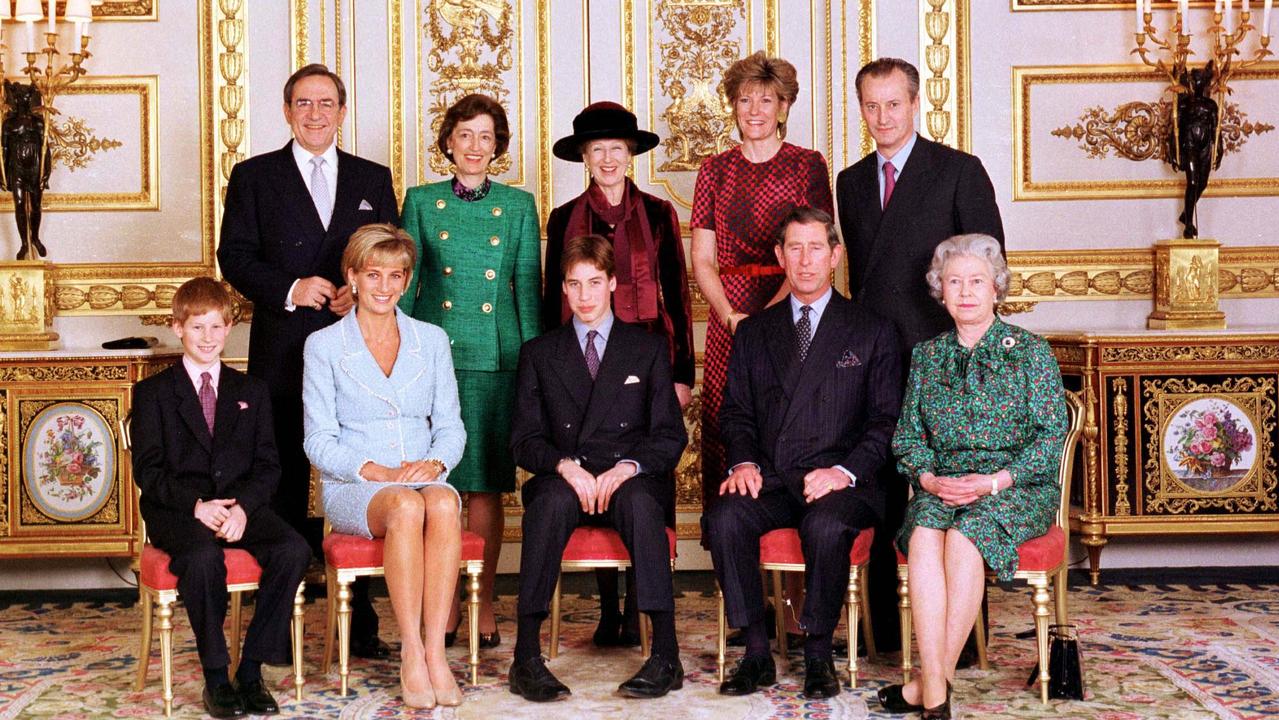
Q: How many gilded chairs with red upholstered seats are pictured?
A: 5